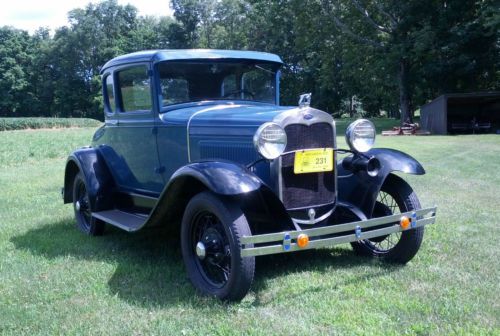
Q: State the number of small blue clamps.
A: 3